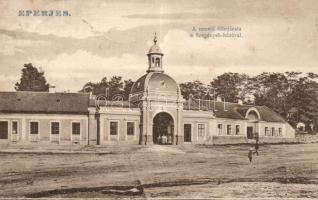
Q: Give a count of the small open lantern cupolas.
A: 1